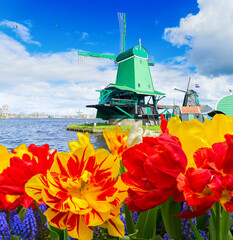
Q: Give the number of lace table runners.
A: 0